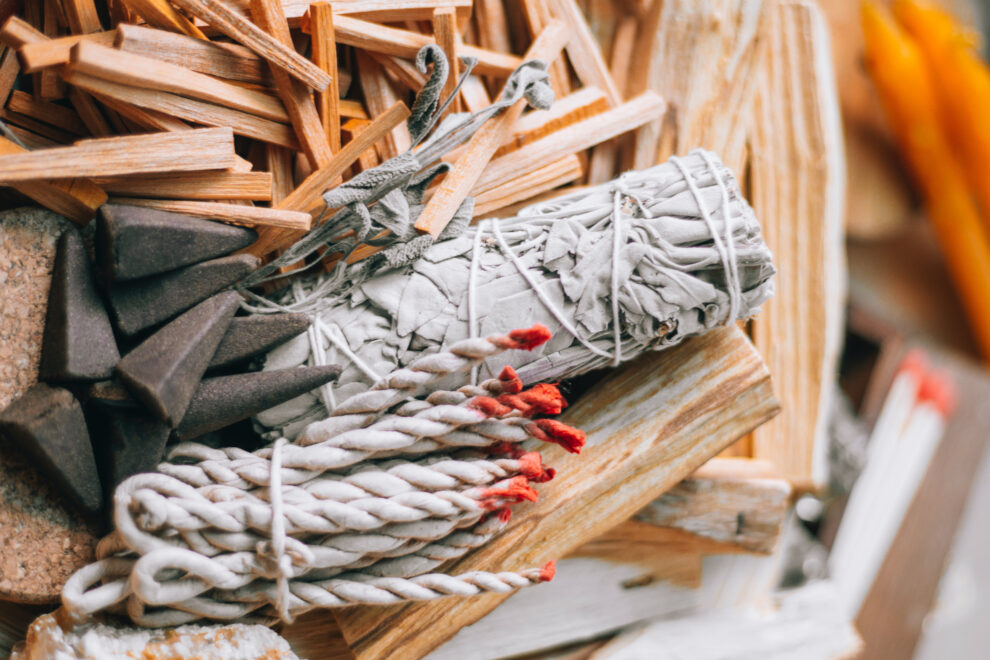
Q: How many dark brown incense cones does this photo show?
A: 8